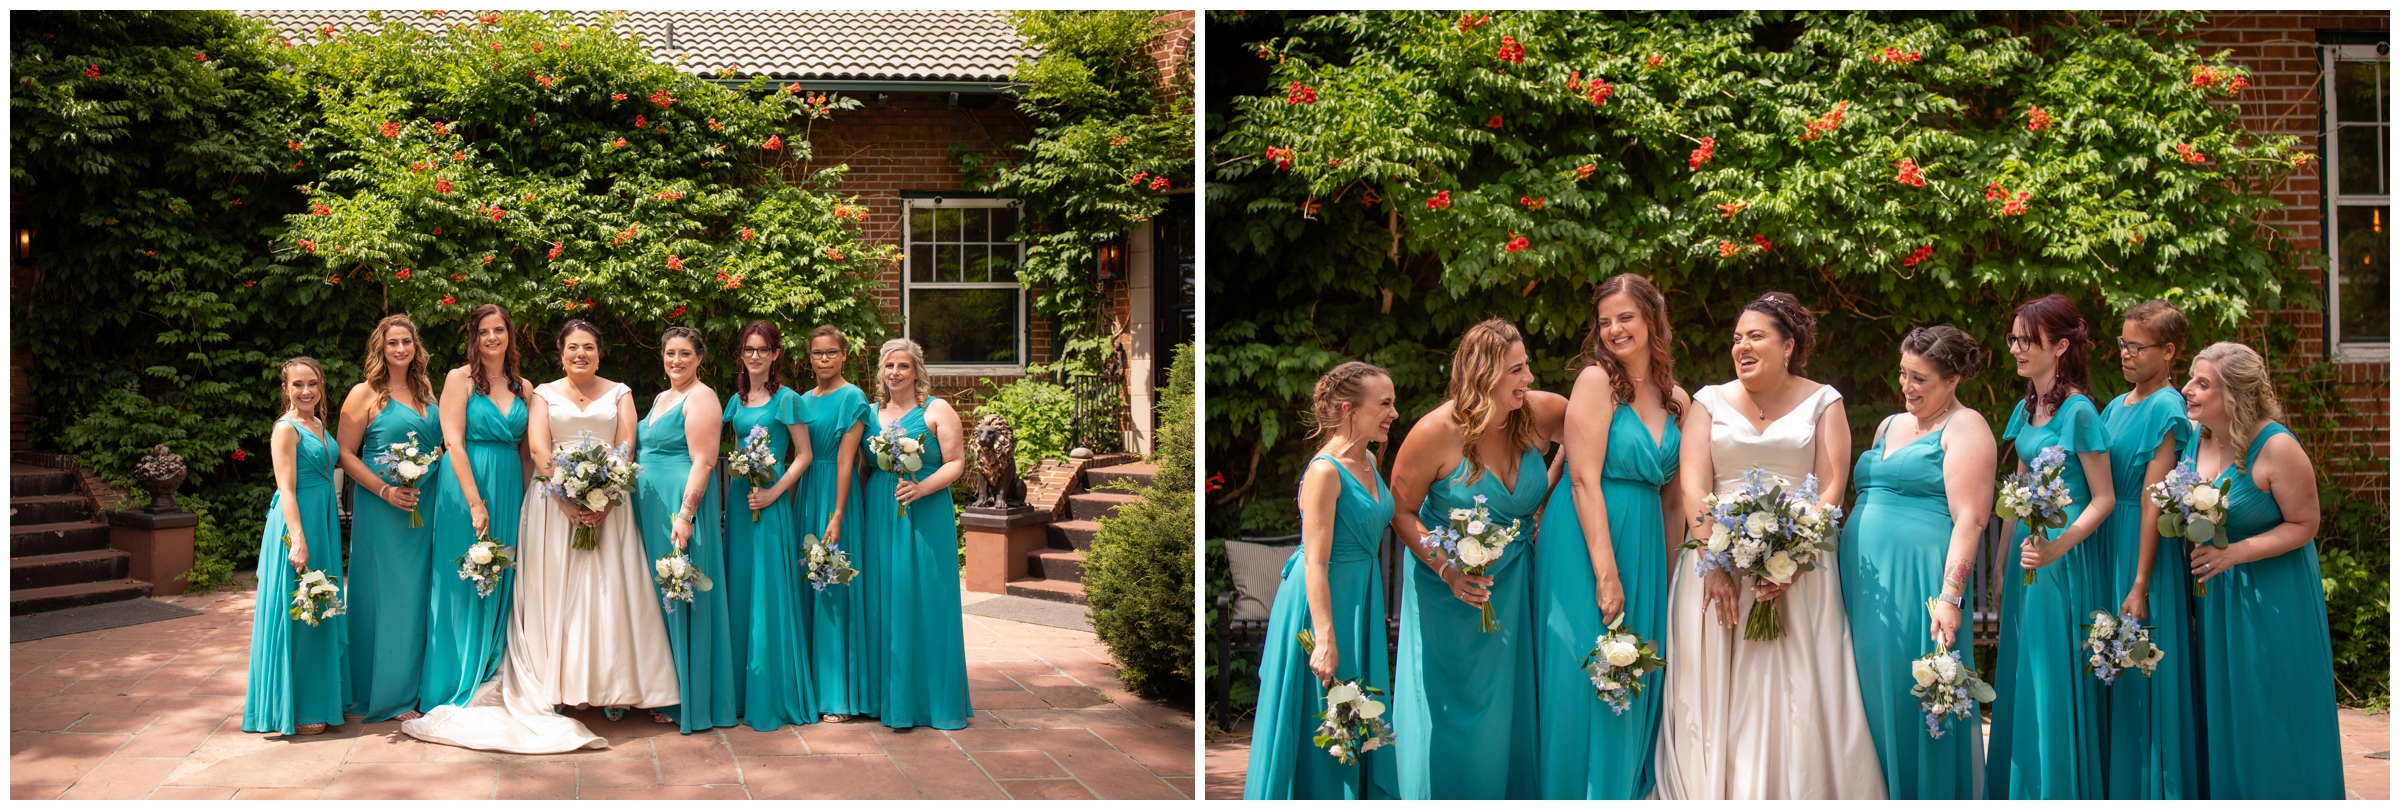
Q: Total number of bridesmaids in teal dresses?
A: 7